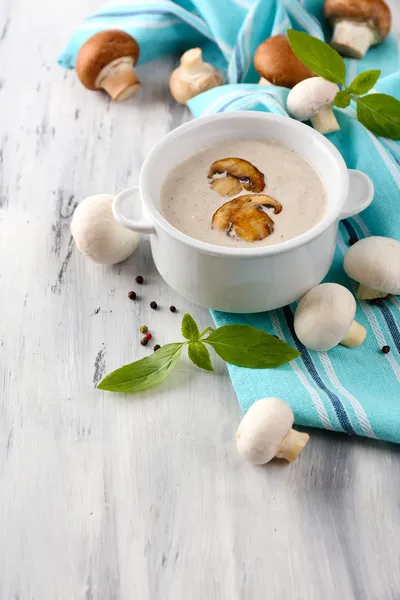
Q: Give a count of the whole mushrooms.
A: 9